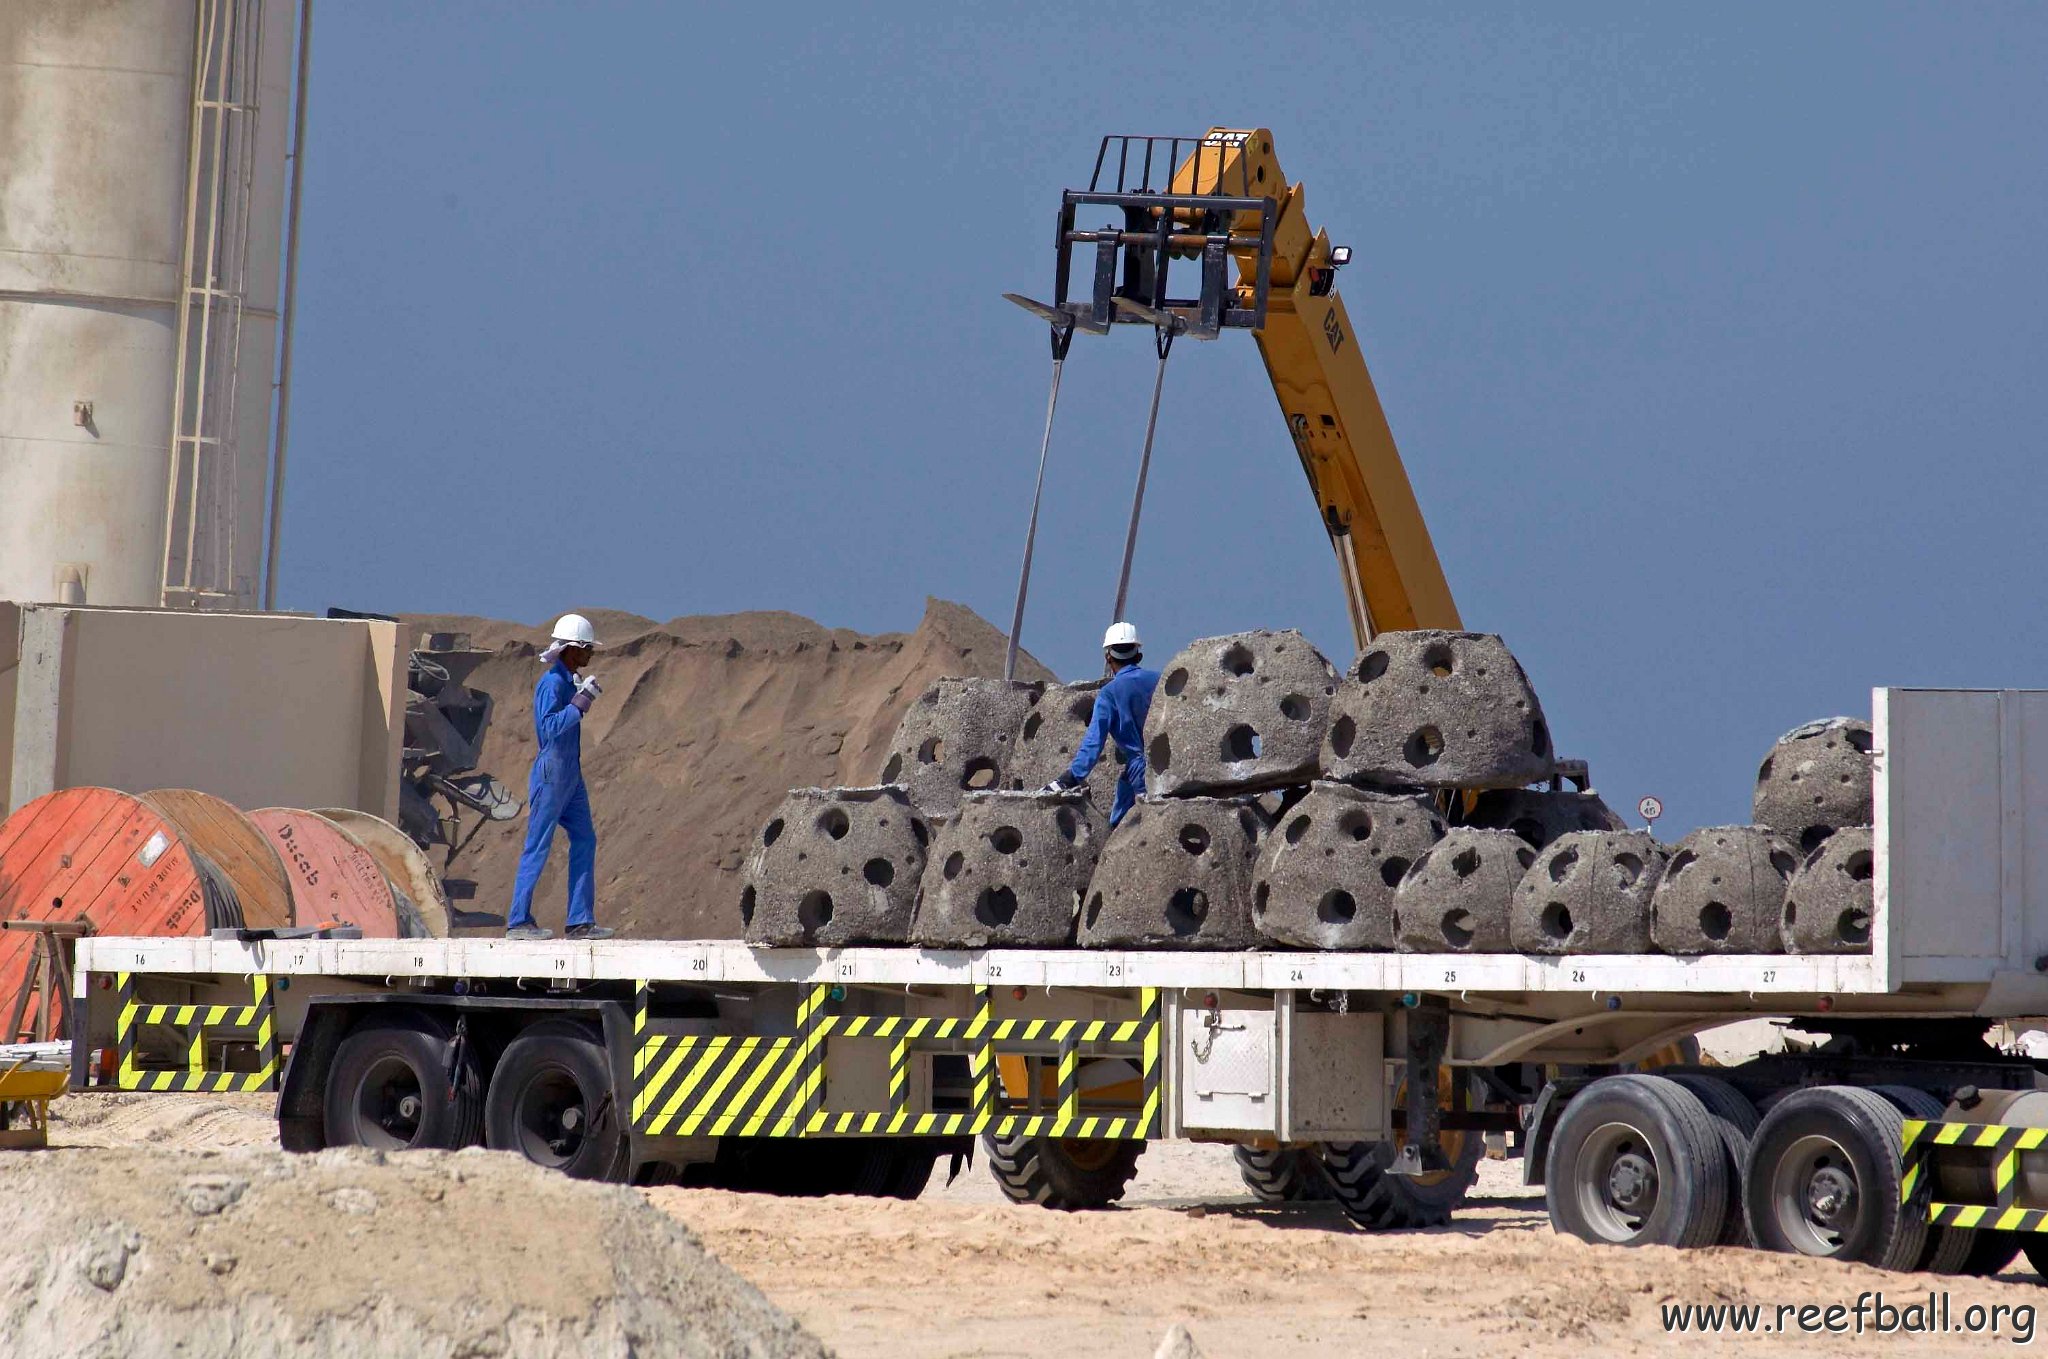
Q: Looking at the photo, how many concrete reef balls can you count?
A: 14